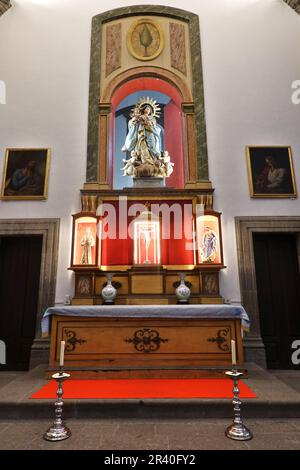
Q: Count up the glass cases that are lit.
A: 3